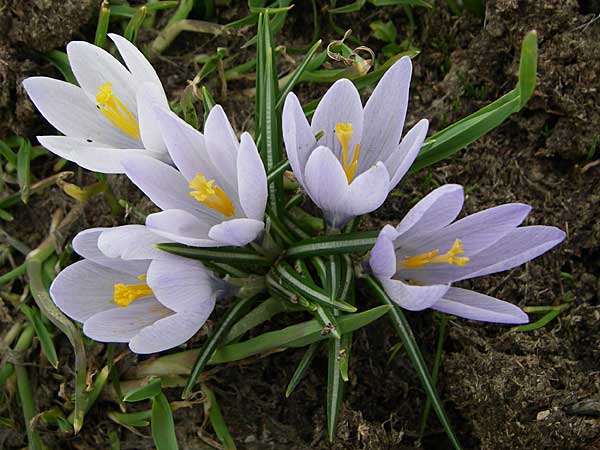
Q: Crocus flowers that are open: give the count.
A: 5